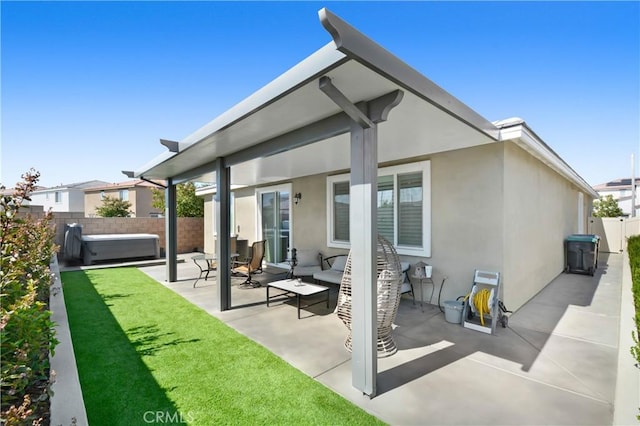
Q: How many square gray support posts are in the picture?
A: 3